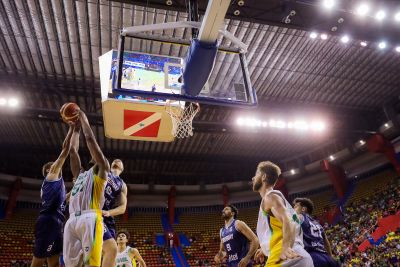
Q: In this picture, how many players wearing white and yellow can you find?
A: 3